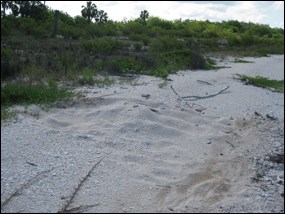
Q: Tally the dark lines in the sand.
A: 2